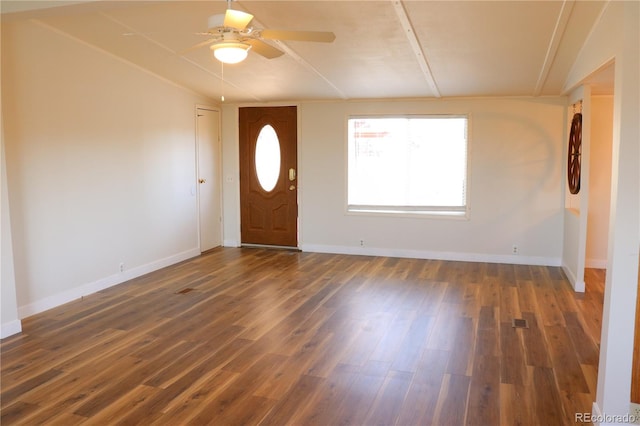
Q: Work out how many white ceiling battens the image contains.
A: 4